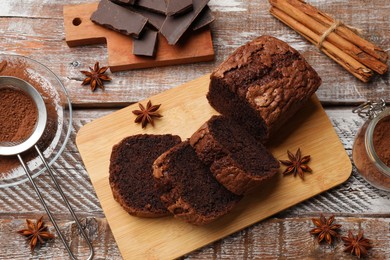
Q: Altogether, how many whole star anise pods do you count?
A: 6